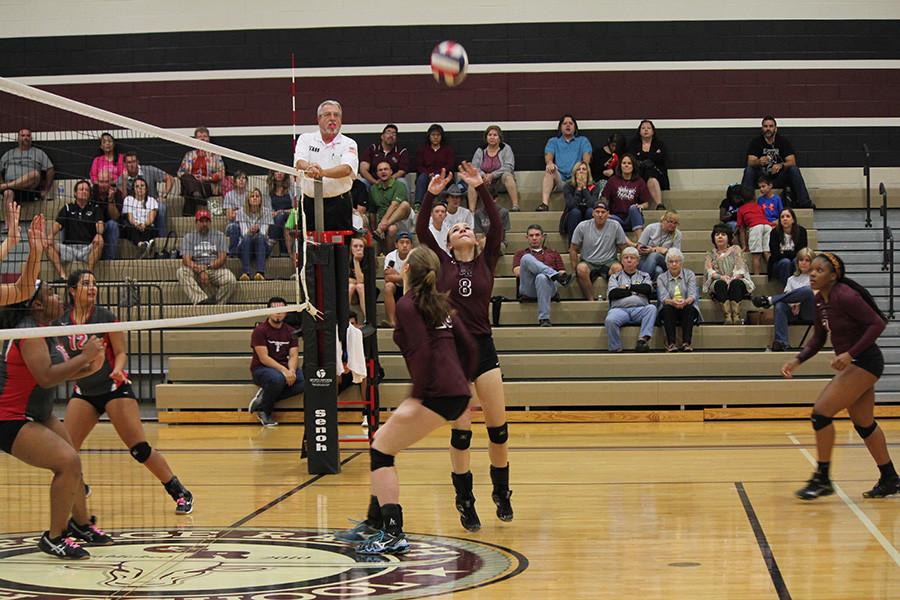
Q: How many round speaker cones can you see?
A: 0